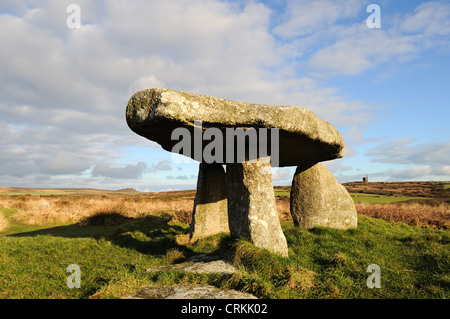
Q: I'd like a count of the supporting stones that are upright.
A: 3